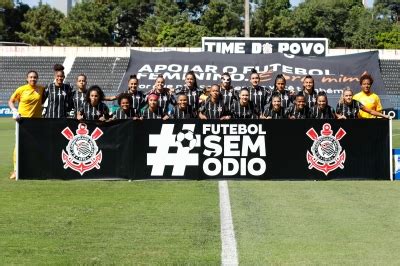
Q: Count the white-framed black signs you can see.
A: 1